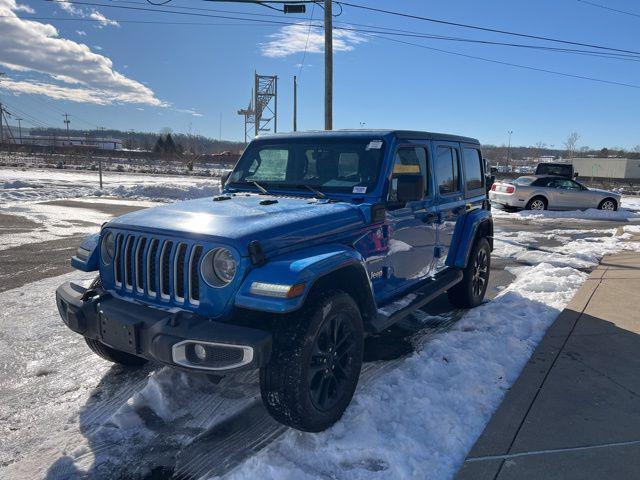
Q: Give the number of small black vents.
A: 2